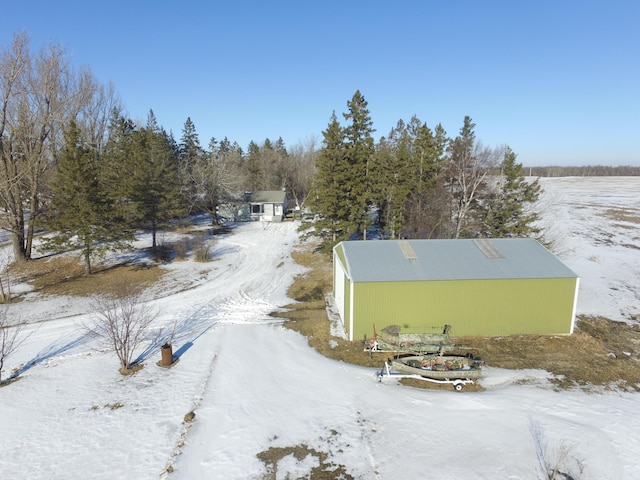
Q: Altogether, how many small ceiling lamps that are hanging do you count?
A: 0